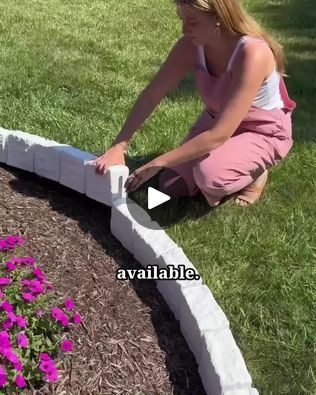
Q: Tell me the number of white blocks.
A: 11